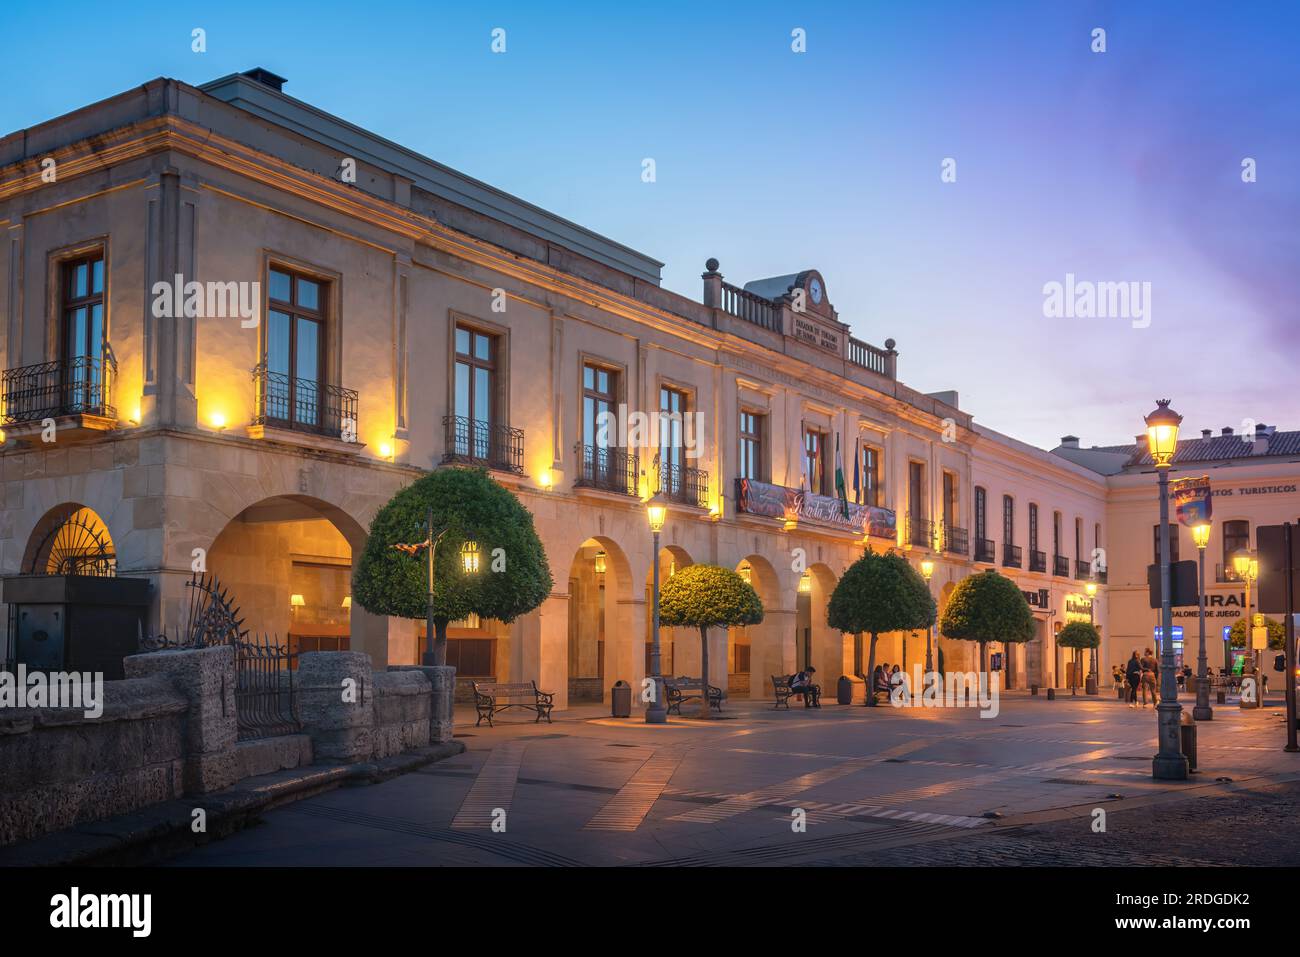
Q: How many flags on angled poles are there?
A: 4